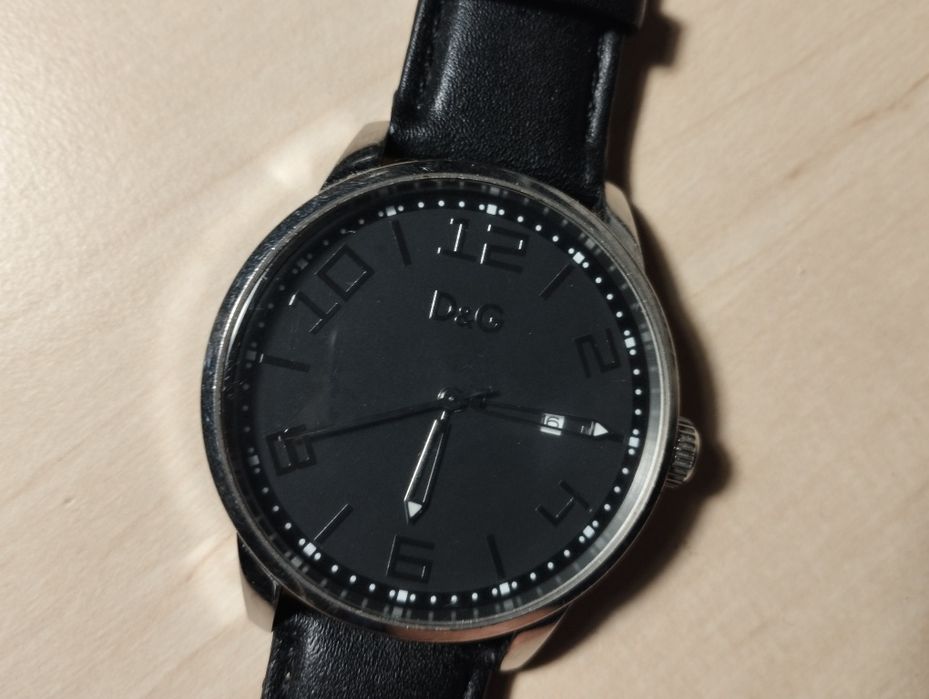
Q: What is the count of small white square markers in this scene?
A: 12